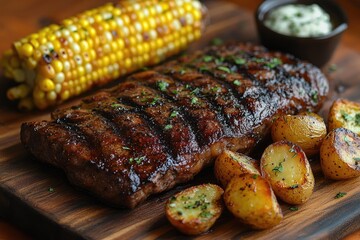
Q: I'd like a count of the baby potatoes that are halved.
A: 6